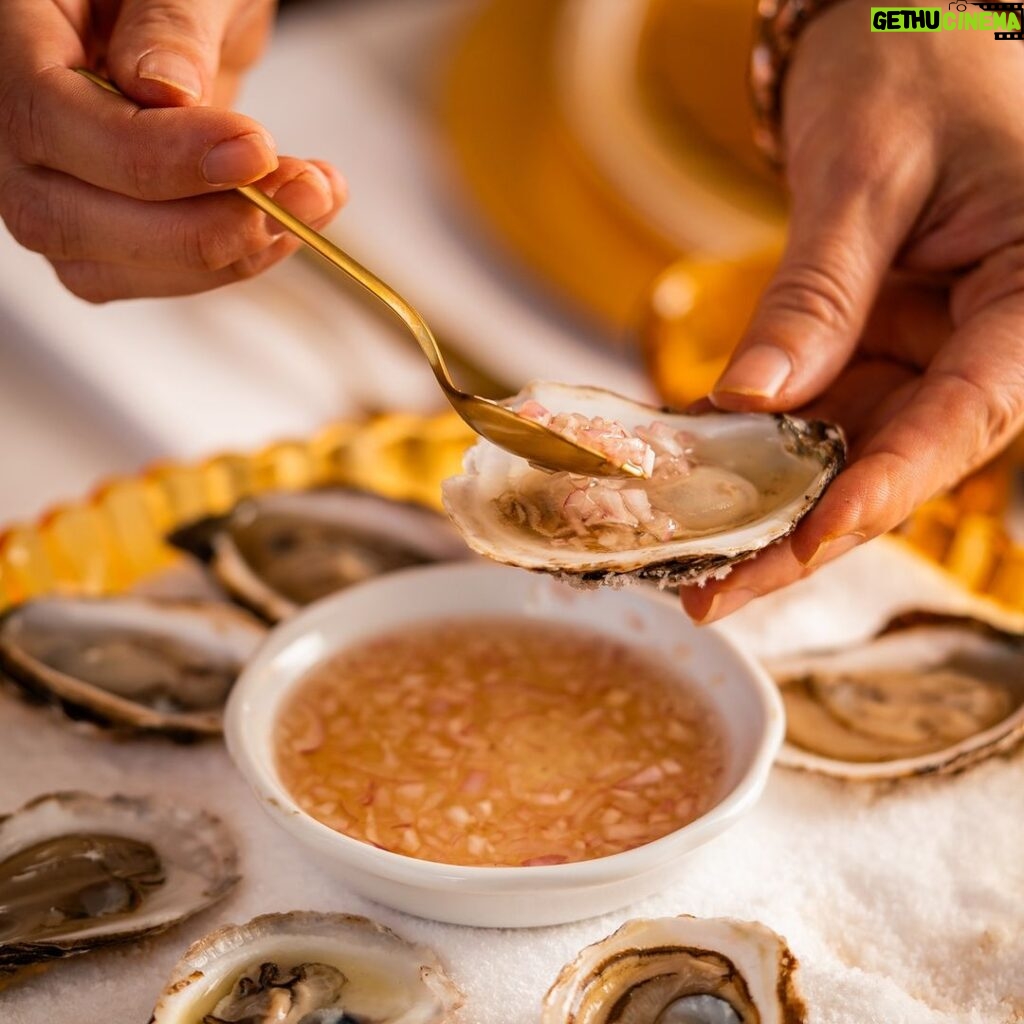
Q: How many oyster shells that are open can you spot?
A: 7